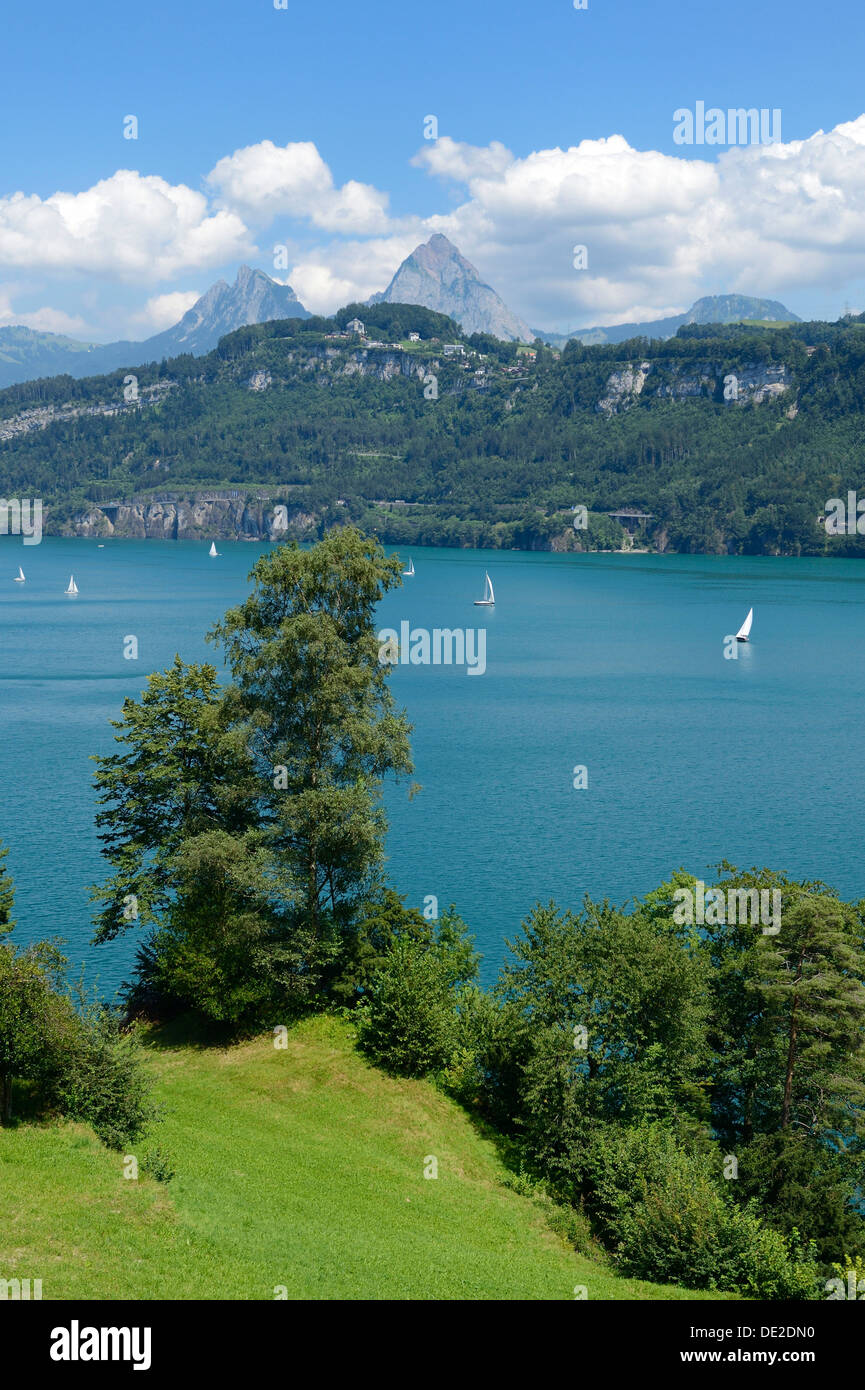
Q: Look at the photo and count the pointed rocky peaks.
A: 2